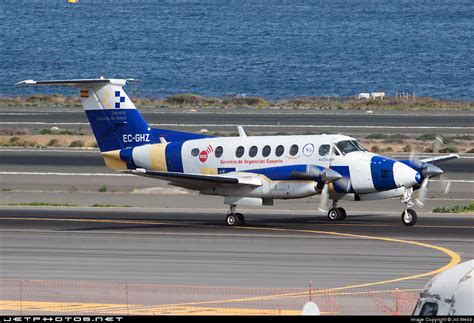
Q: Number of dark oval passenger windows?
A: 7